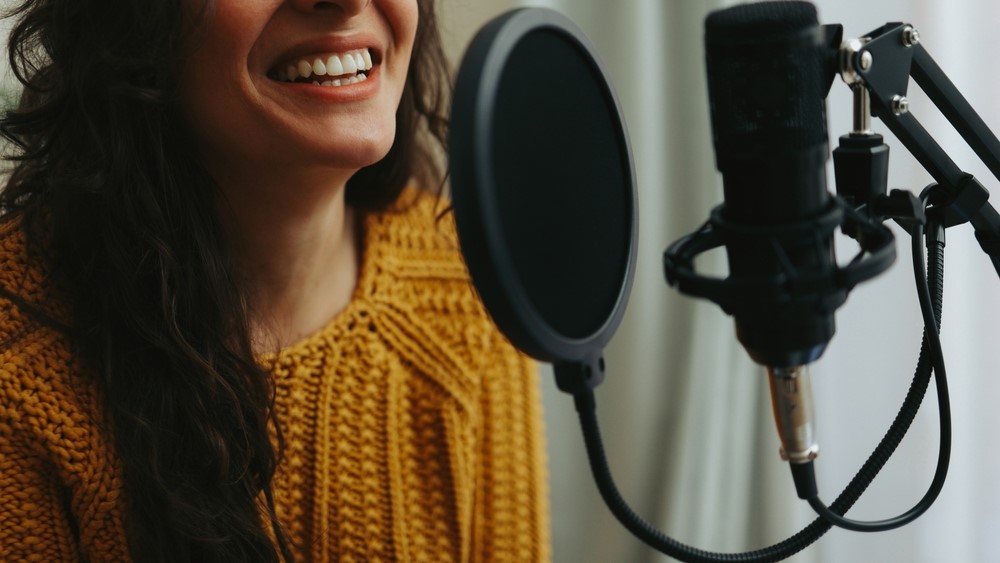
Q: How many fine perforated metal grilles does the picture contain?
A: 1